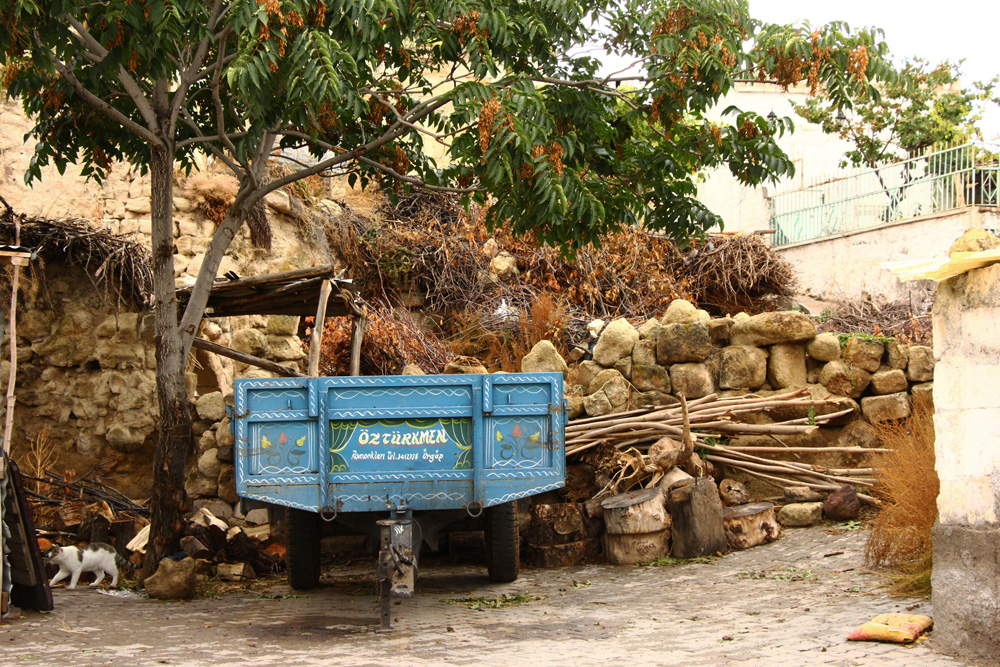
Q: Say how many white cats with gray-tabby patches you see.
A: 1